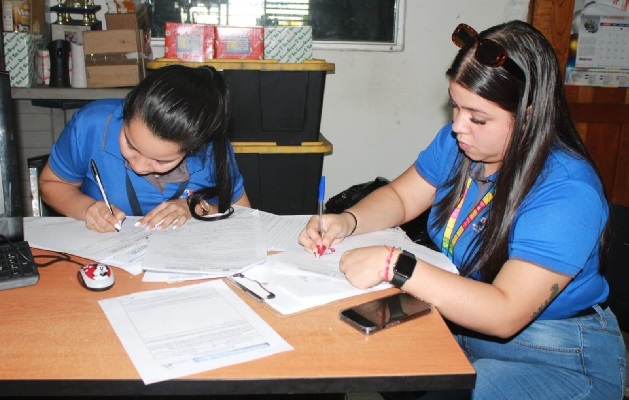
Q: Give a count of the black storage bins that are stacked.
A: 2